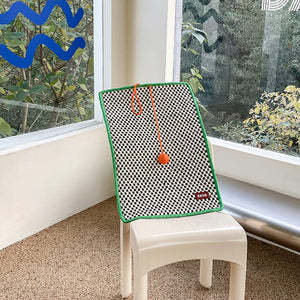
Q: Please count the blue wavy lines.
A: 2